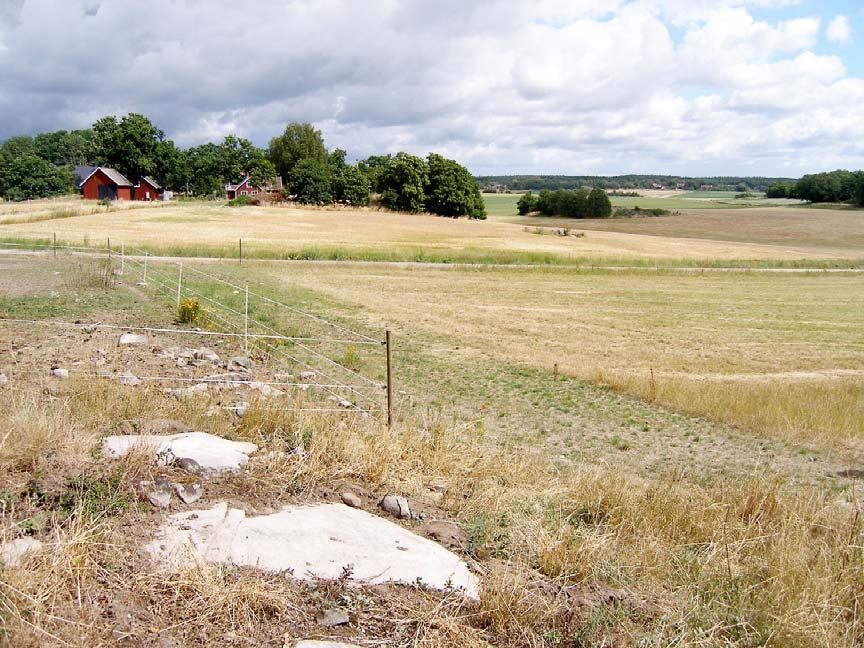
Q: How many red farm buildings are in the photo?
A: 3